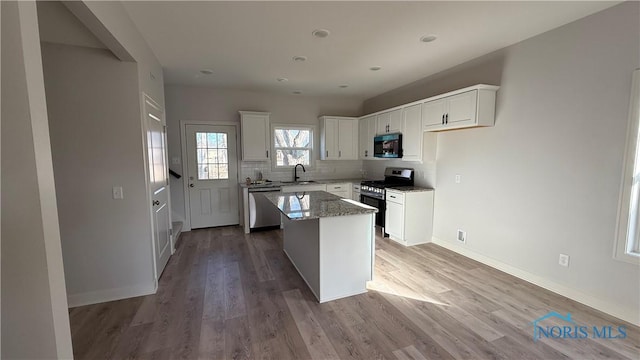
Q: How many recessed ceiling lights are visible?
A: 8